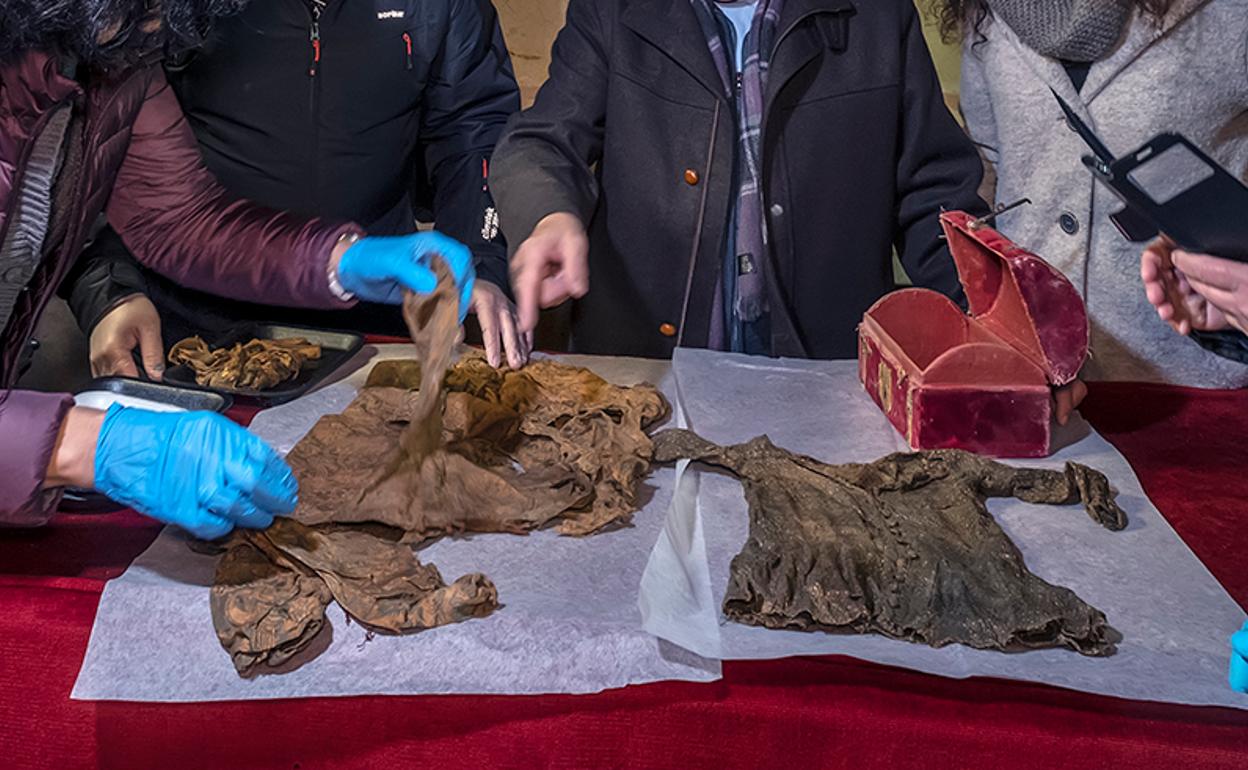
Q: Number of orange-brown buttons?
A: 2